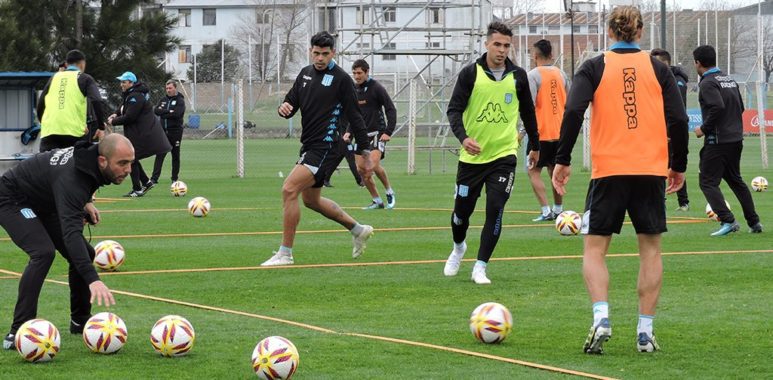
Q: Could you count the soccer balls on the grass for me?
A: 11